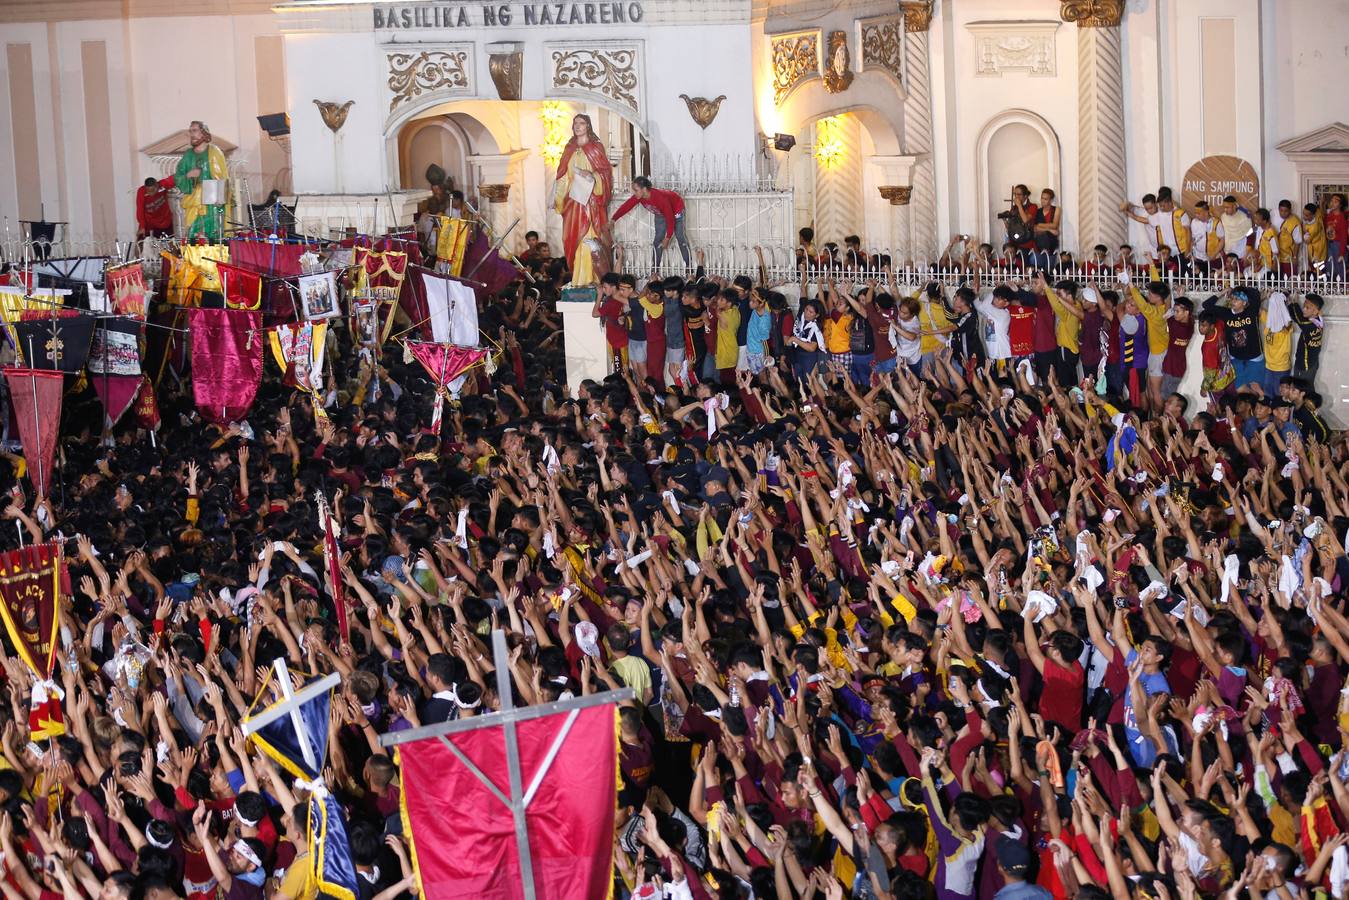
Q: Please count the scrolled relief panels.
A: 4